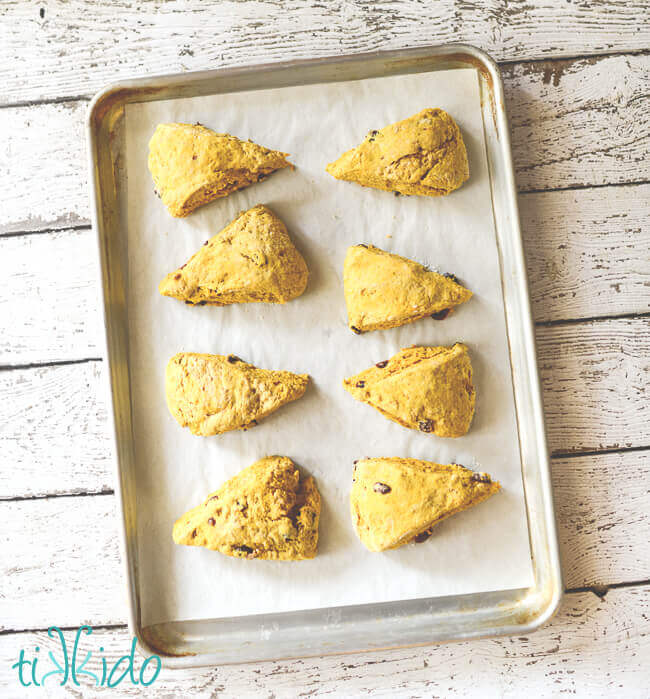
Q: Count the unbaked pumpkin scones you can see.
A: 8